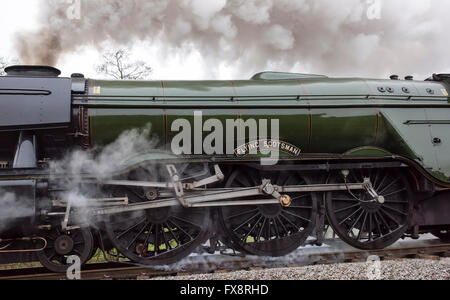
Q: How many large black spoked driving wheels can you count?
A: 3